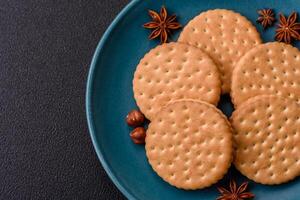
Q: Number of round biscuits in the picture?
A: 5